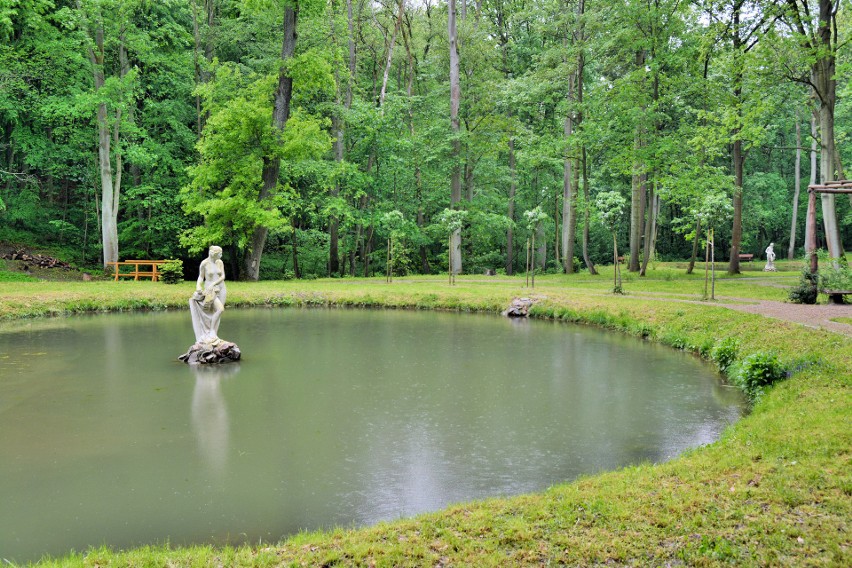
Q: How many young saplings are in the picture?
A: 5